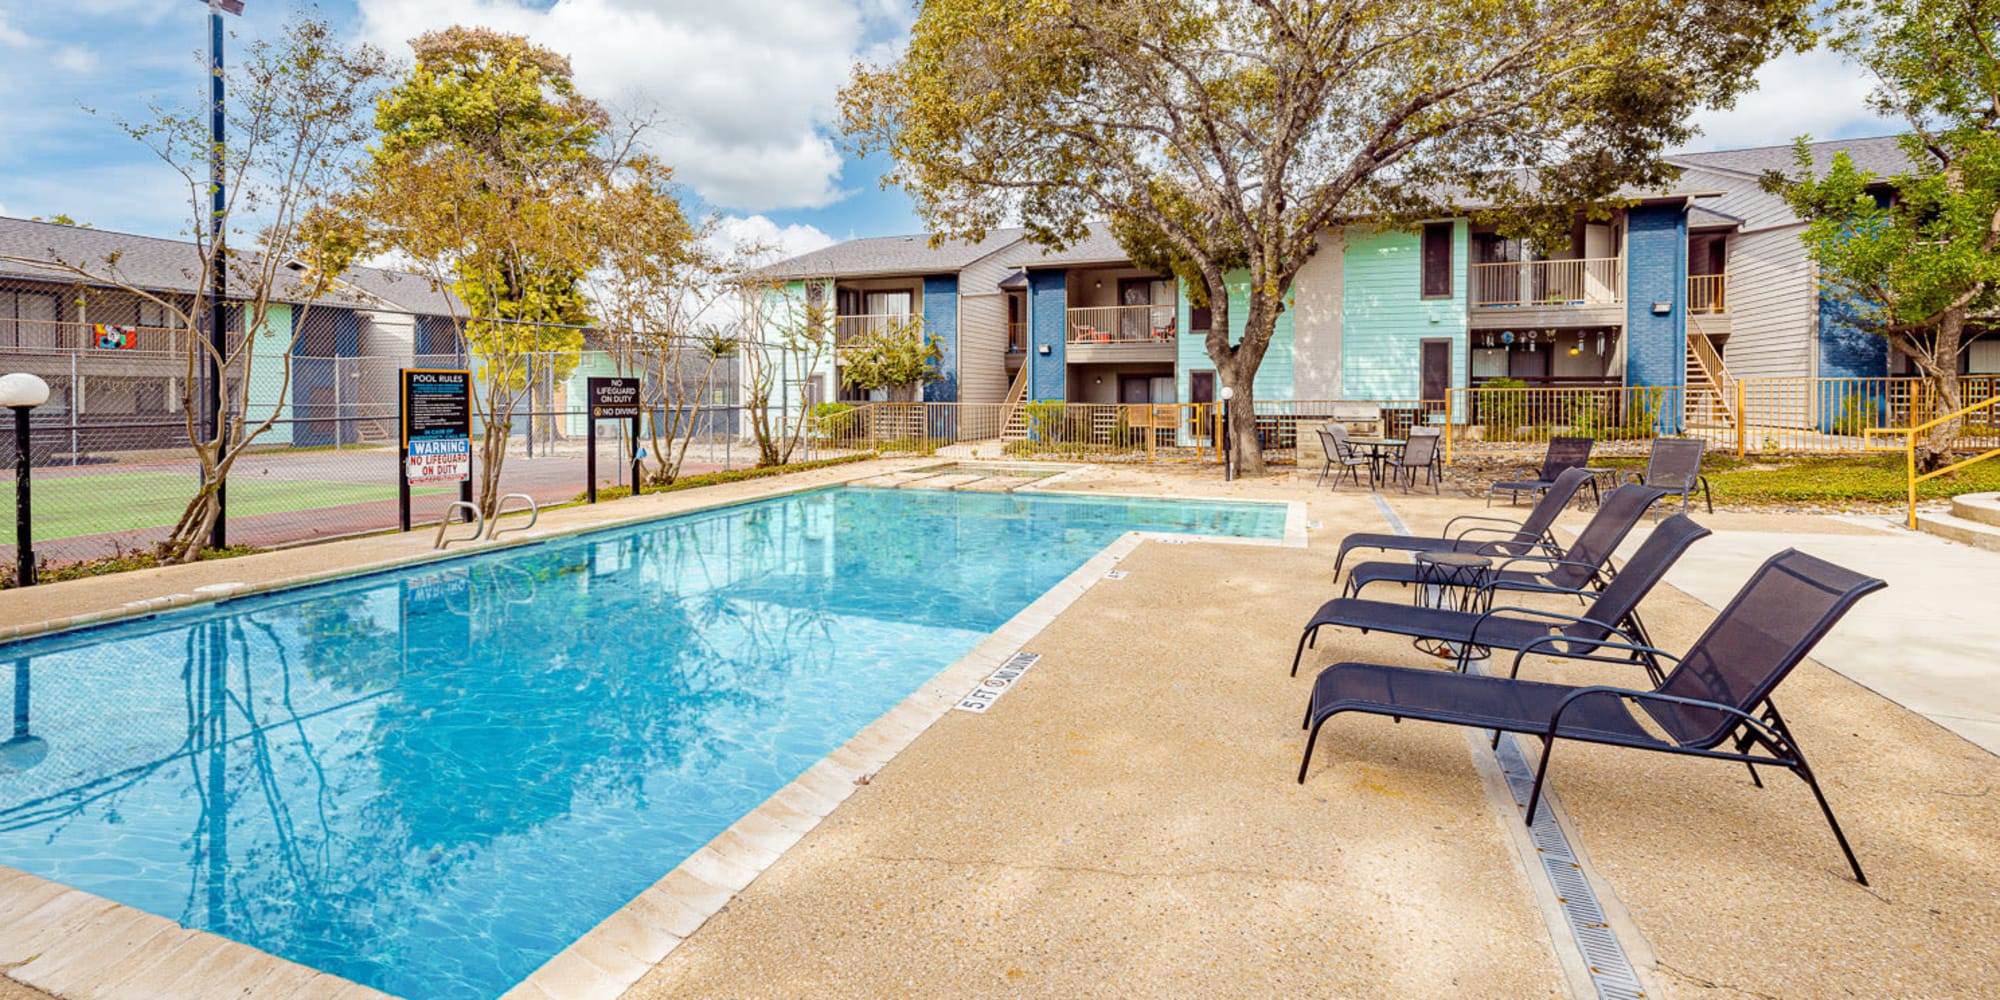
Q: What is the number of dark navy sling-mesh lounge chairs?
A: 6